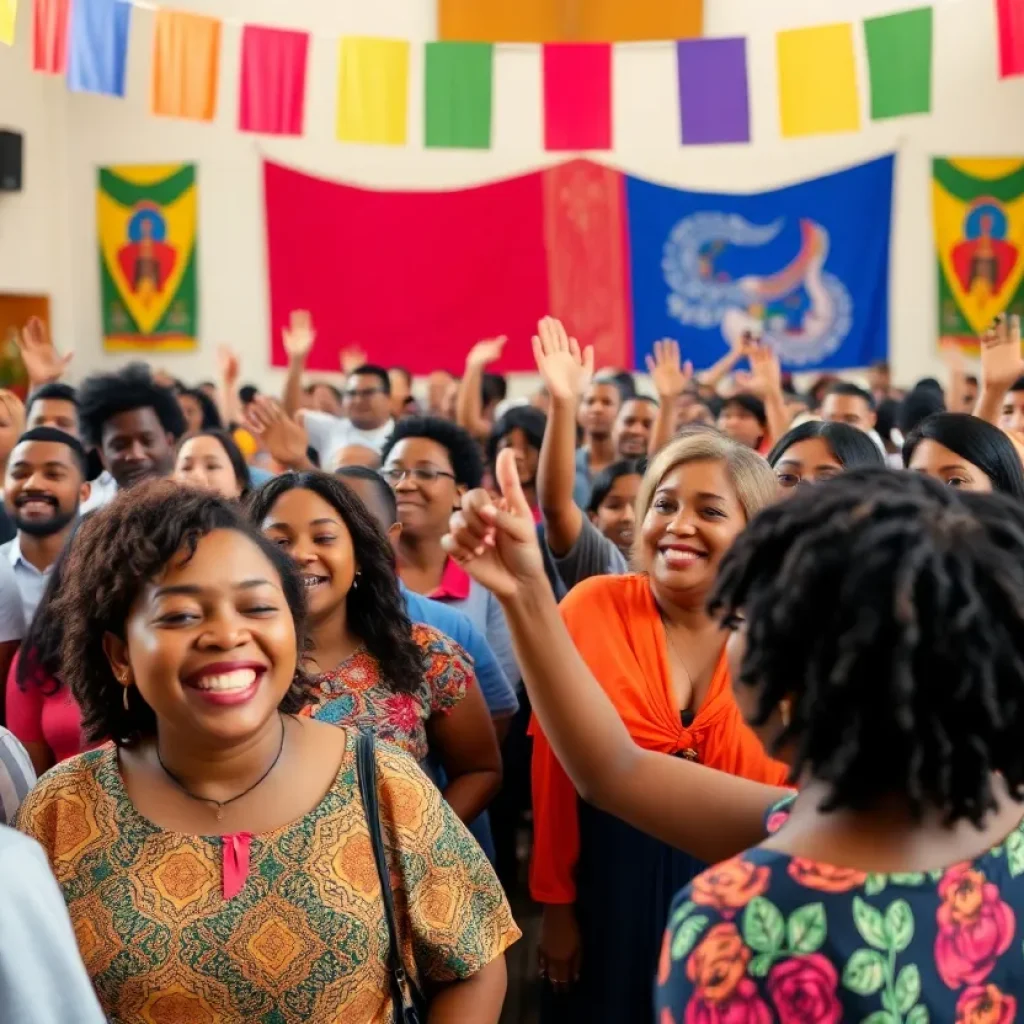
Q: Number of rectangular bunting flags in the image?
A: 12